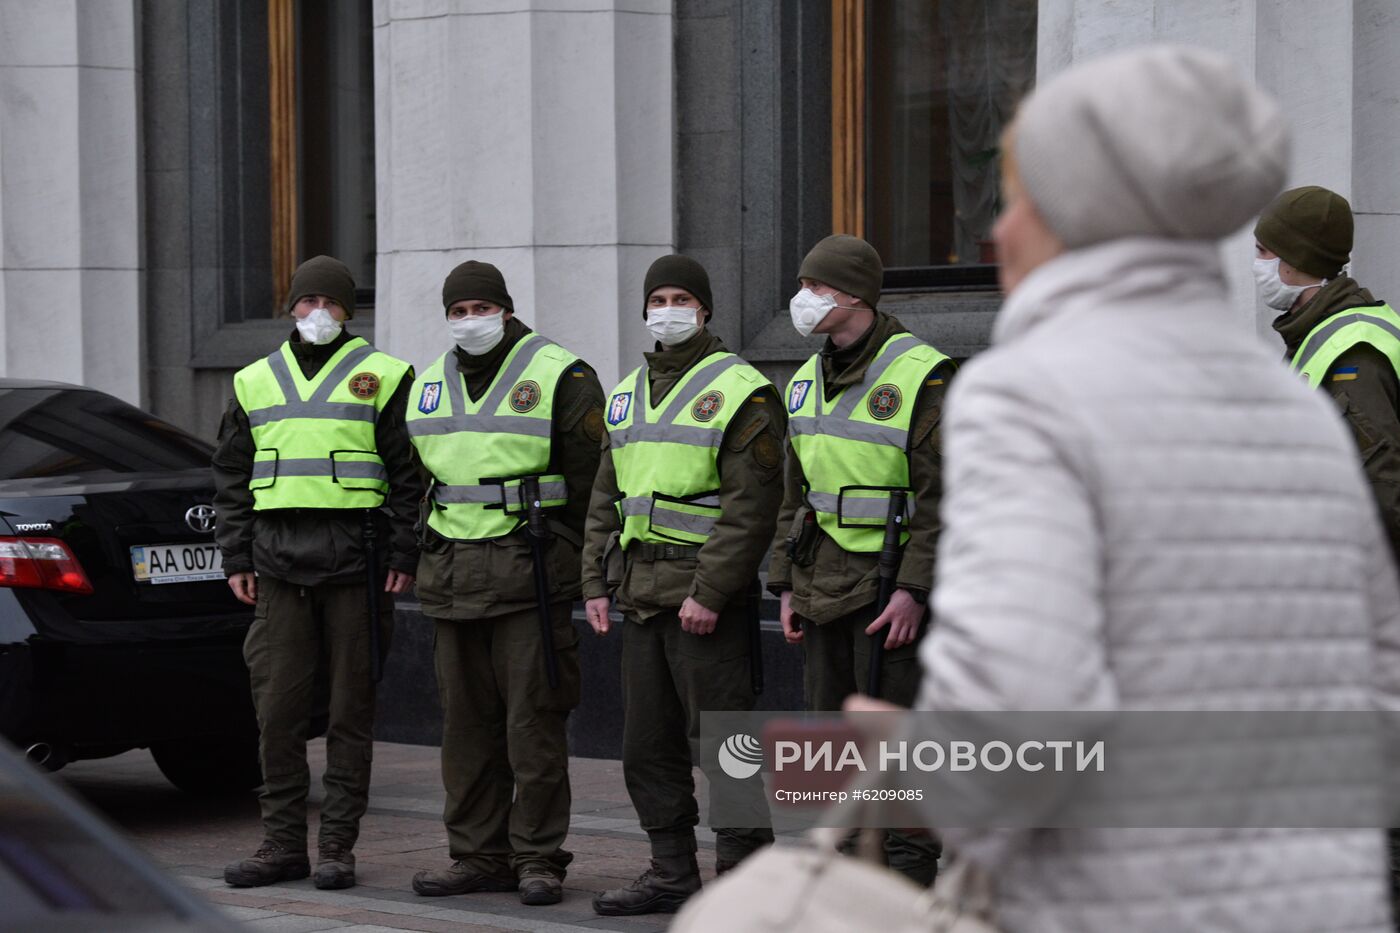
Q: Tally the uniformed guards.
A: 5